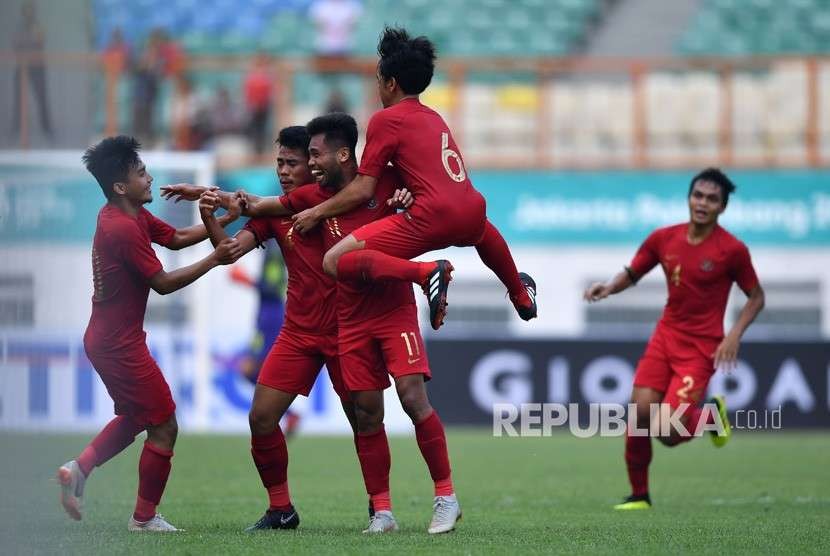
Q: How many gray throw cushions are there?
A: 0